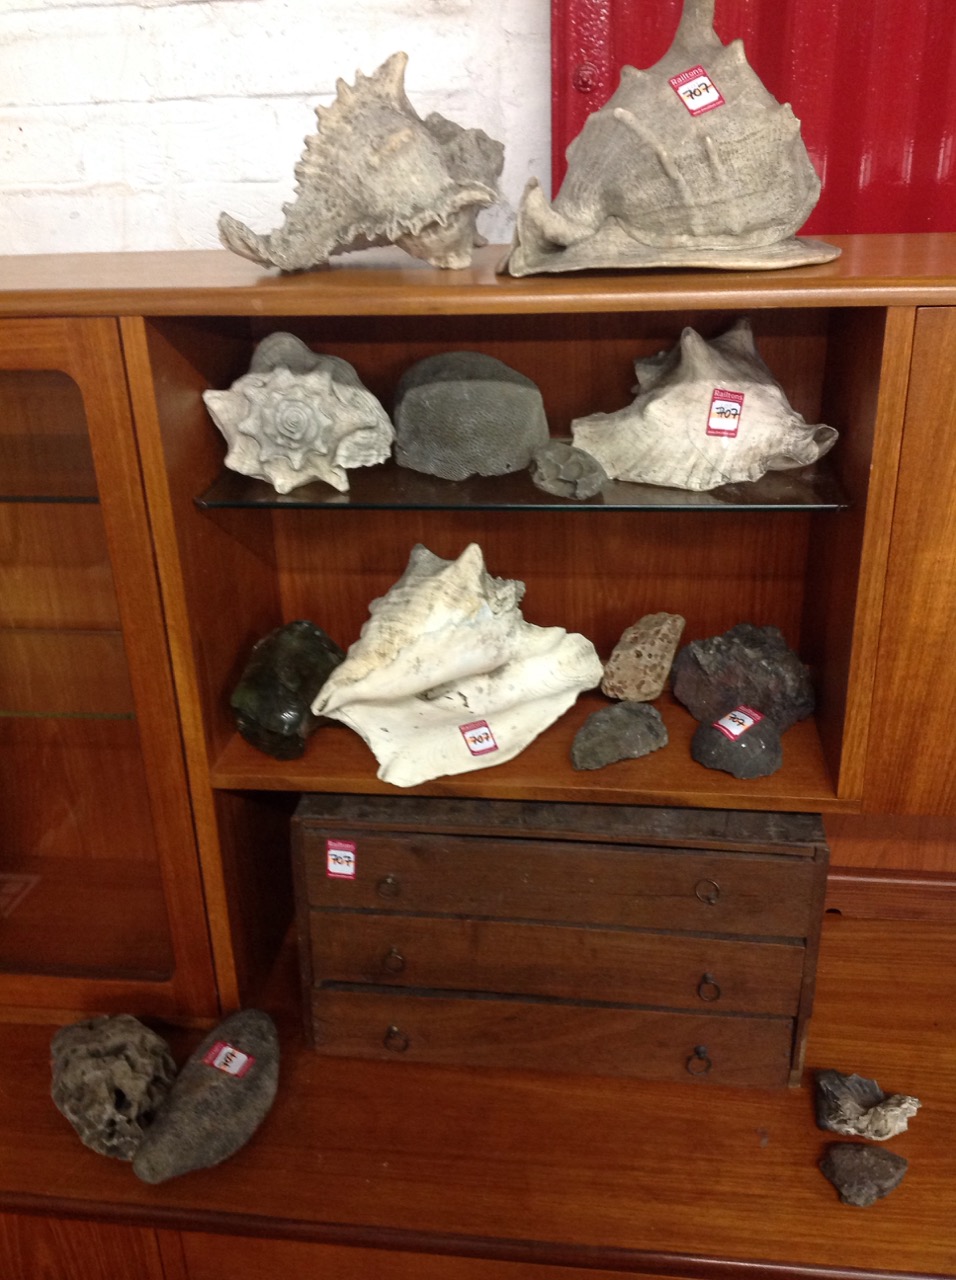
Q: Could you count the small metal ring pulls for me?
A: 6